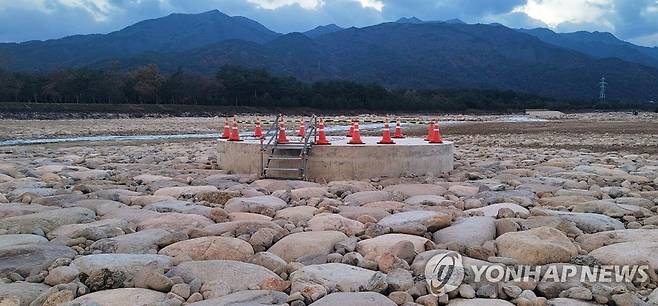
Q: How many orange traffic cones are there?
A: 12